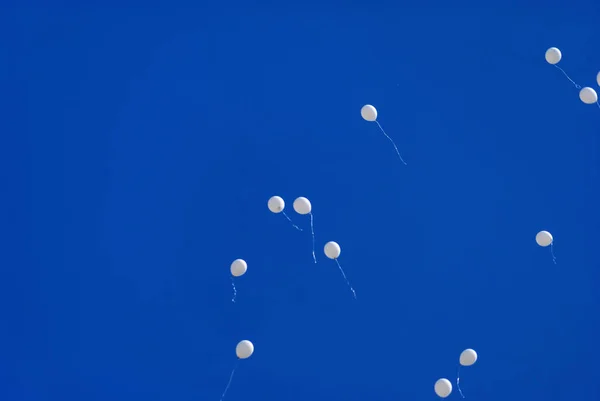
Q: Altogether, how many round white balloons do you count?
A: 12